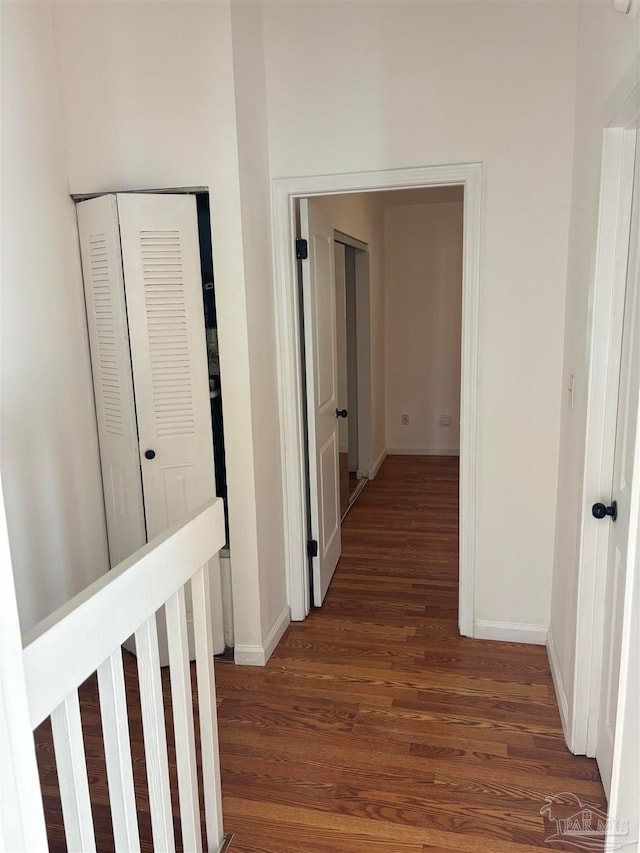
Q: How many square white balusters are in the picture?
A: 5